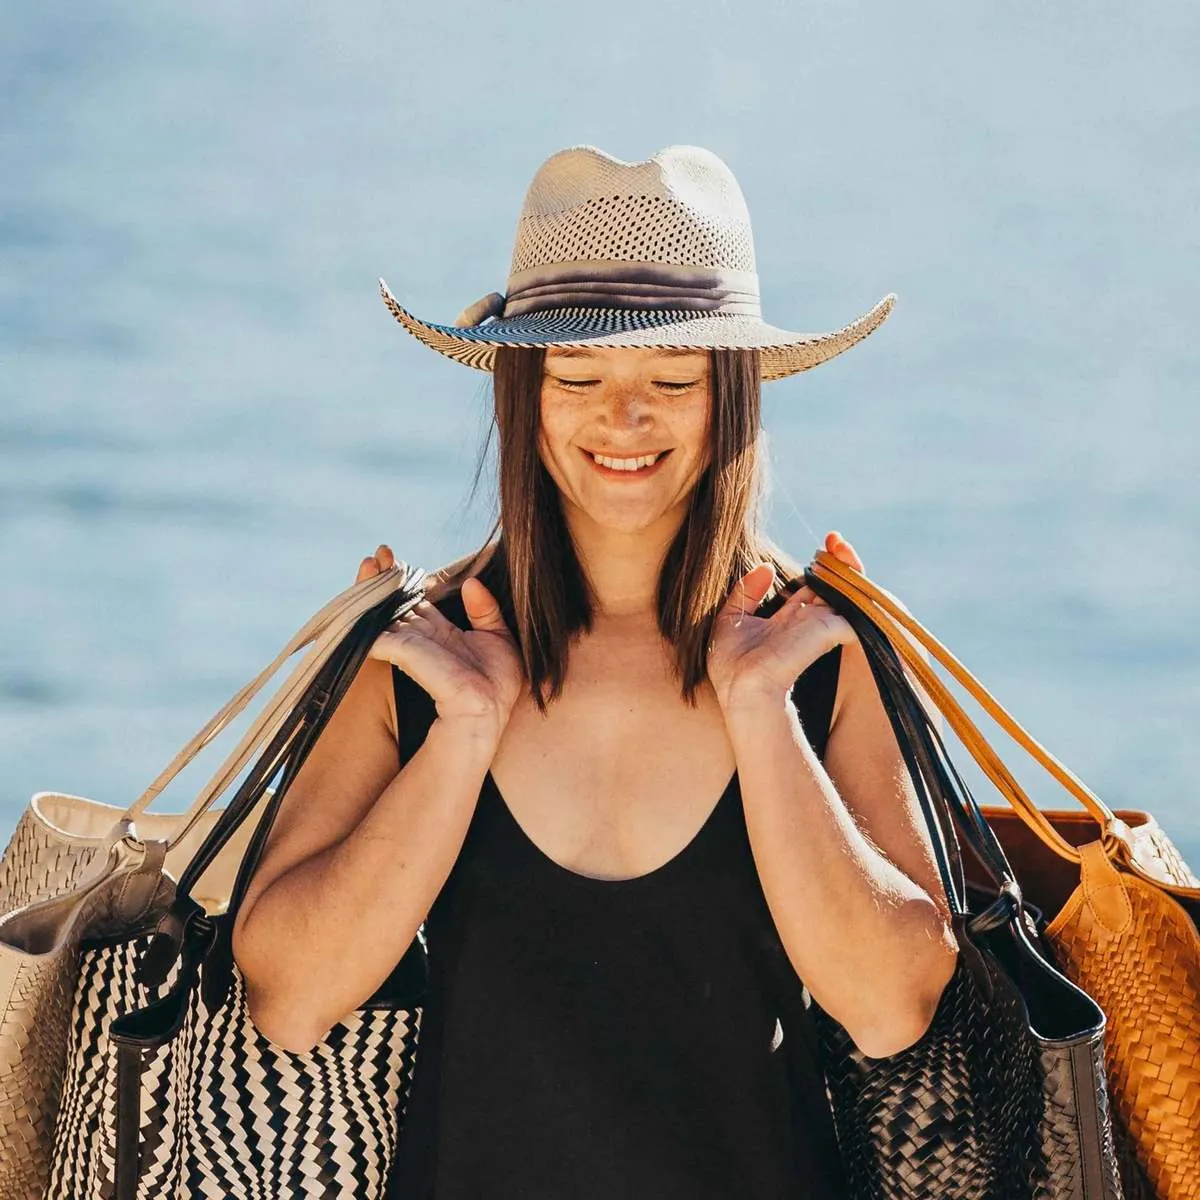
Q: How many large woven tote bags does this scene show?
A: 4